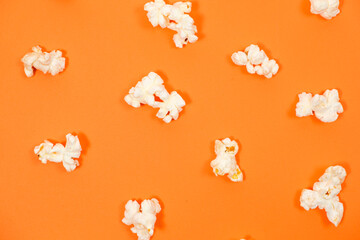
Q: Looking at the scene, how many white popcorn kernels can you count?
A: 10